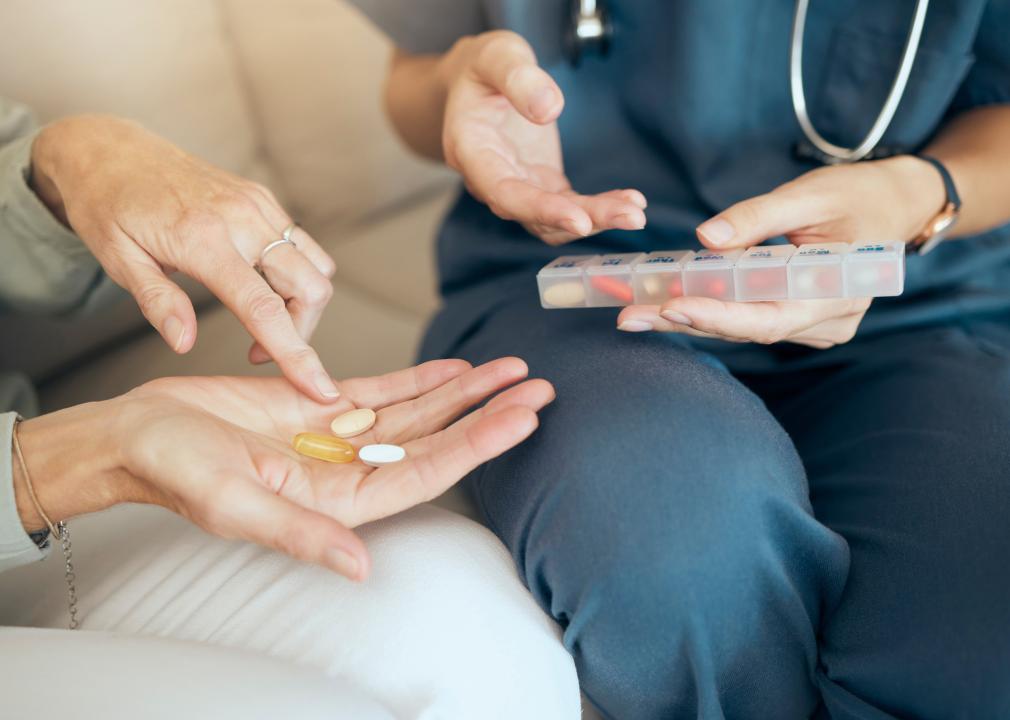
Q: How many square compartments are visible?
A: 7